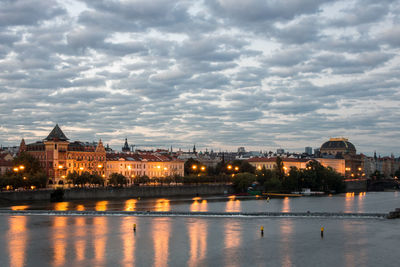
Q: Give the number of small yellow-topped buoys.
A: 3